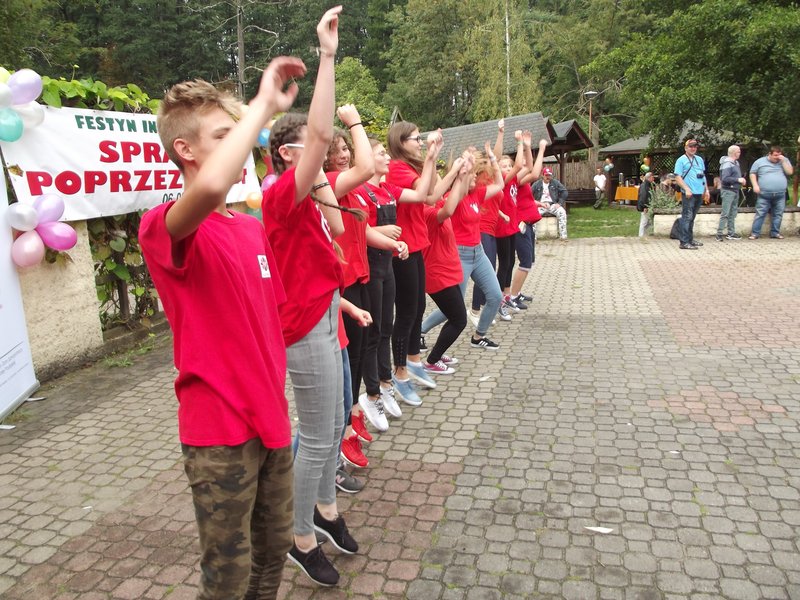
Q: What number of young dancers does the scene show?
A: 11